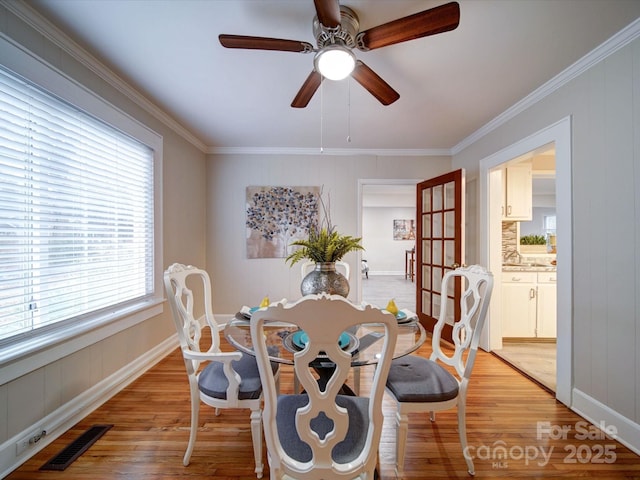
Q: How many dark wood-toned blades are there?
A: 5